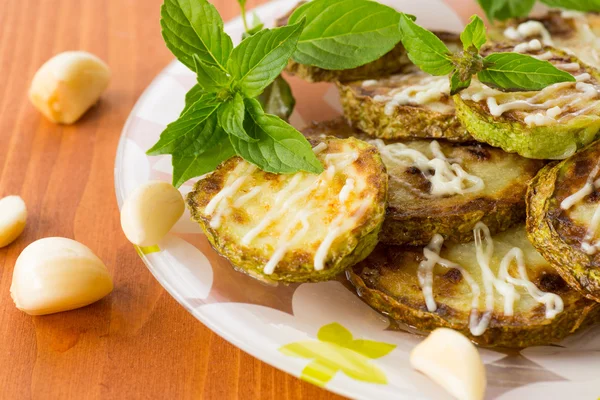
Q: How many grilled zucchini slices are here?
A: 8